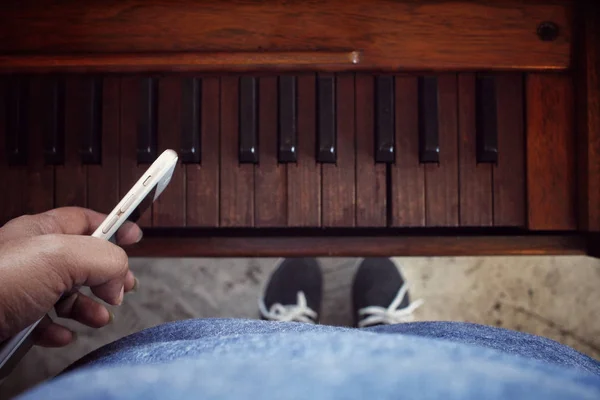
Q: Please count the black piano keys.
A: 11